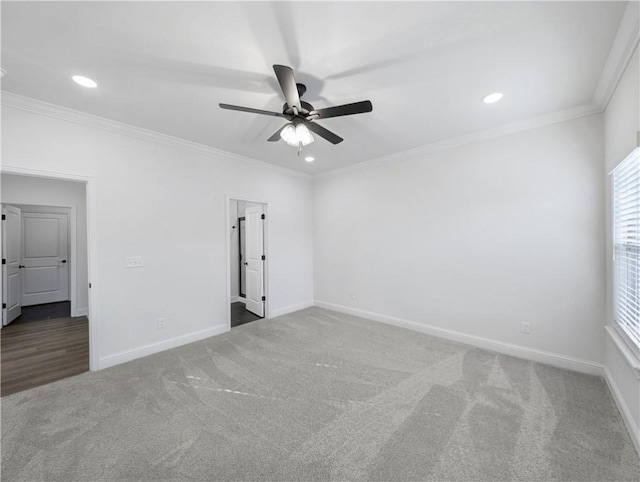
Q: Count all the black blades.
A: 5